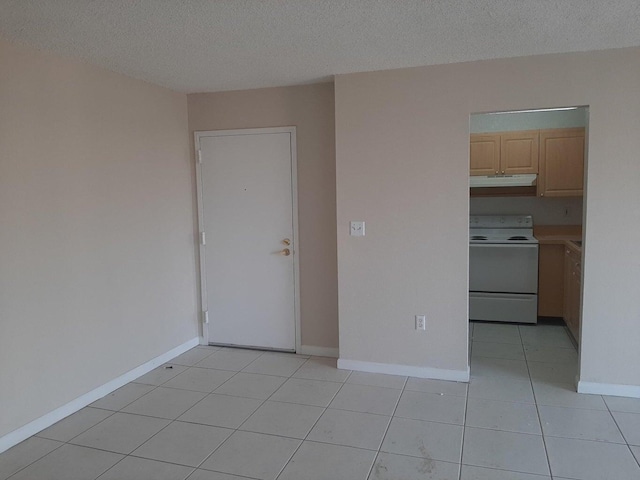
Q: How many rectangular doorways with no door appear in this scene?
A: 1